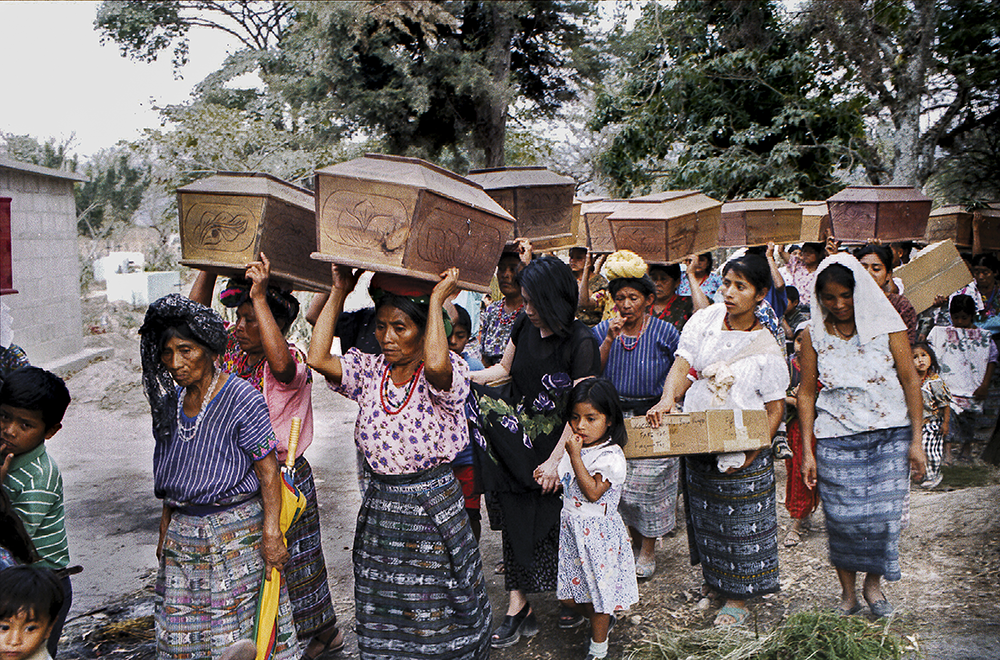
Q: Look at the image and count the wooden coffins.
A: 11